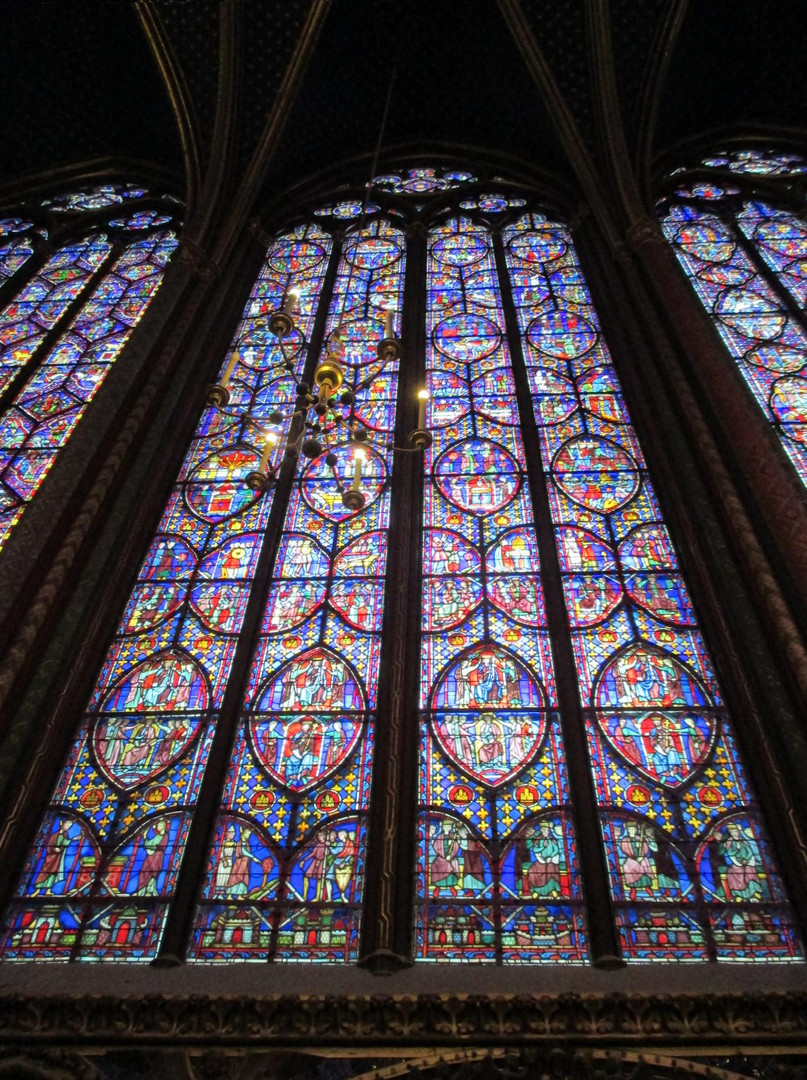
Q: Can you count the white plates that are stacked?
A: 0